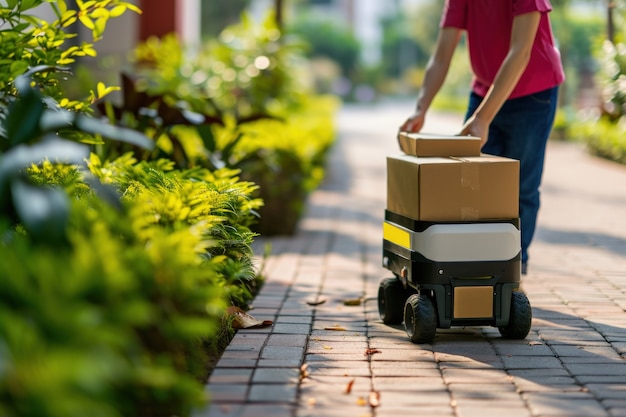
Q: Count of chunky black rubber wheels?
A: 3